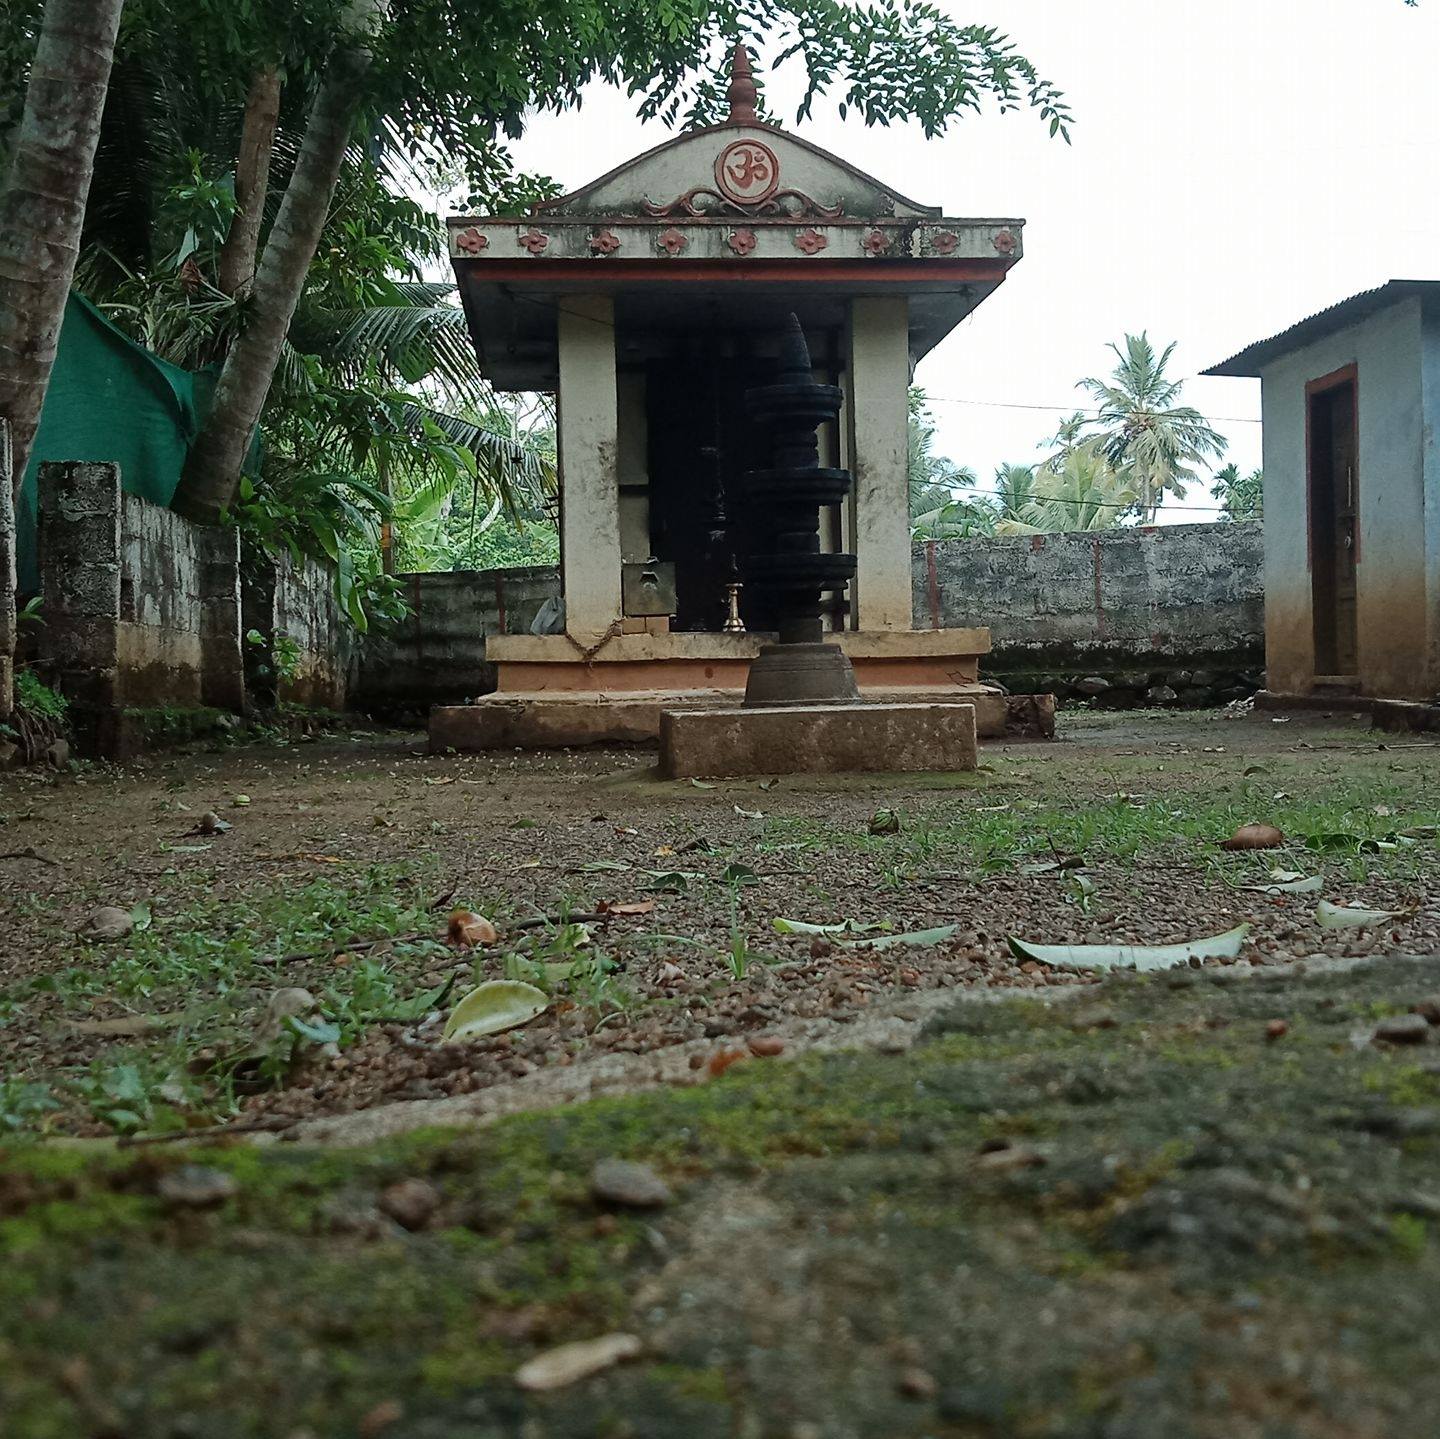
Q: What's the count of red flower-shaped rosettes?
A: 9